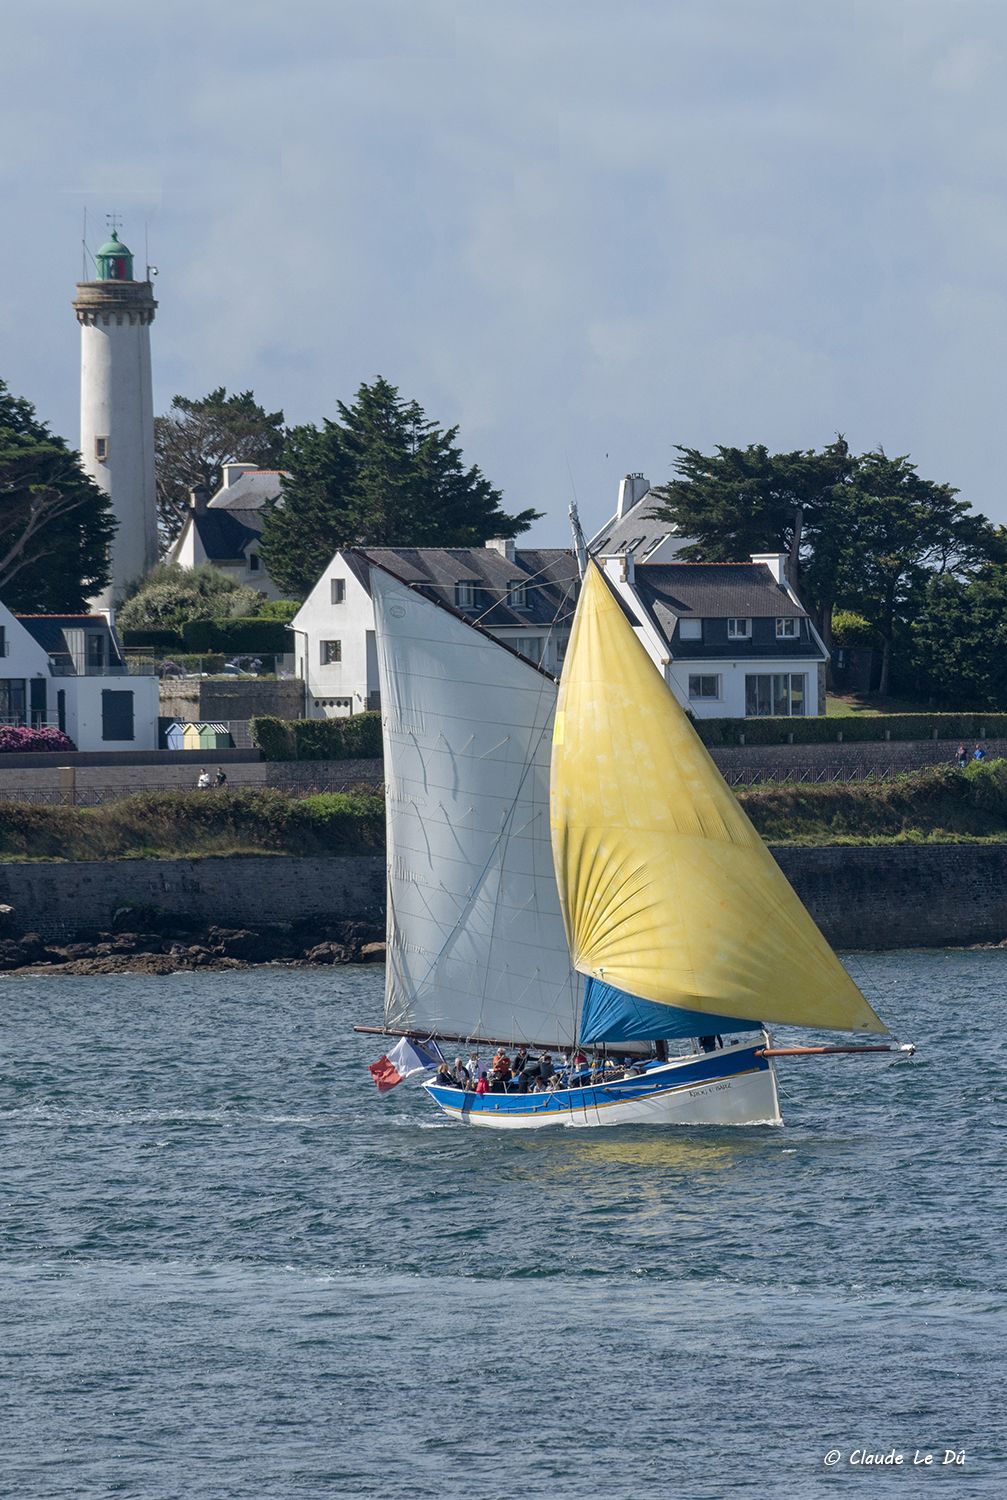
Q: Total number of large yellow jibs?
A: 1